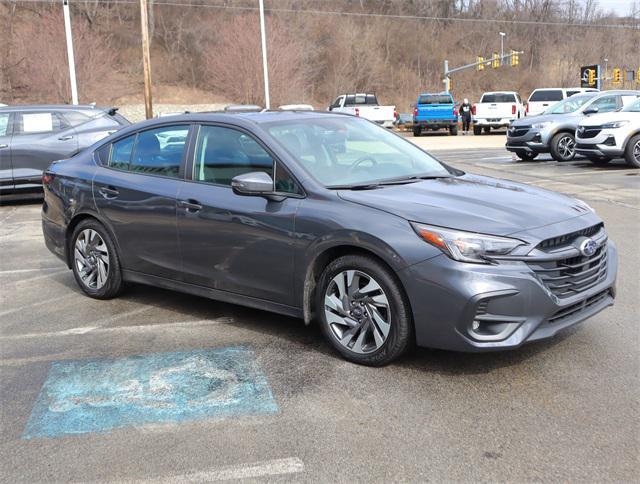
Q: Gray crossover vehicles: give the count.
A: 2